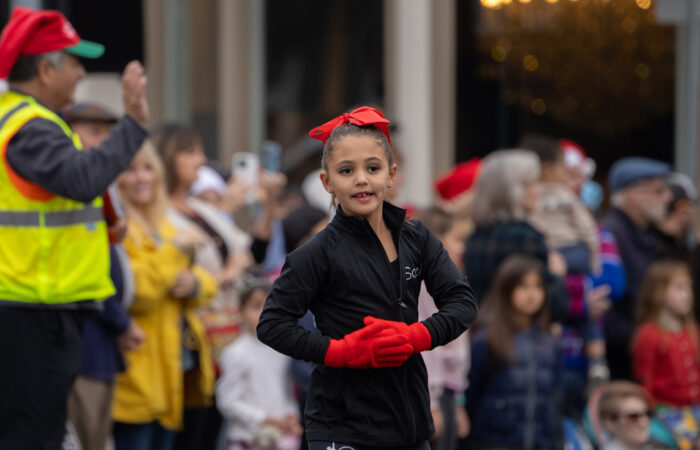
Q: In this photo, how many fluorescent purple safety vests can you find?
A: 0